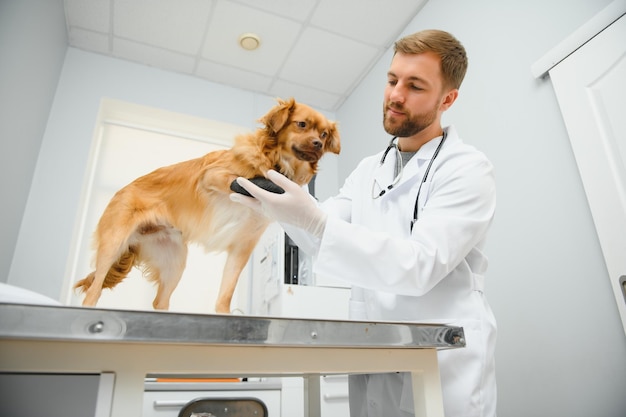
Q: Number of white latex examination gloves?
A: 1